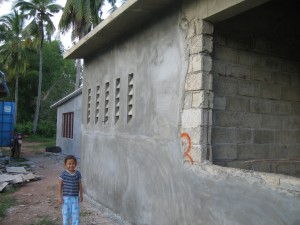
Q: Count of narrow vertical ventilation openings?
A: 5